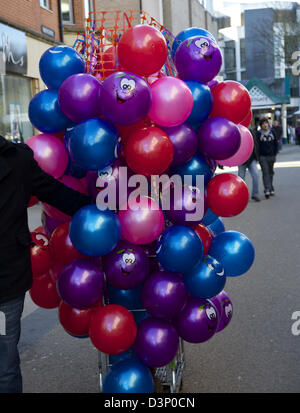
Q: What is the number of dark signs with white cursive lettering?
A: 1